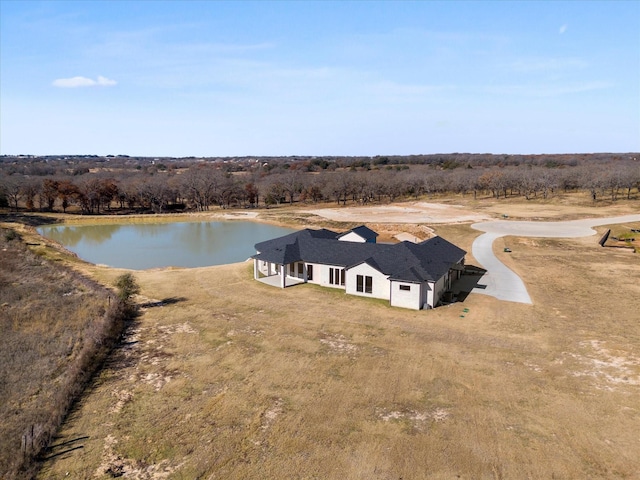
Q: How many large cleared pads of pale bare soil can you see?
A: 1